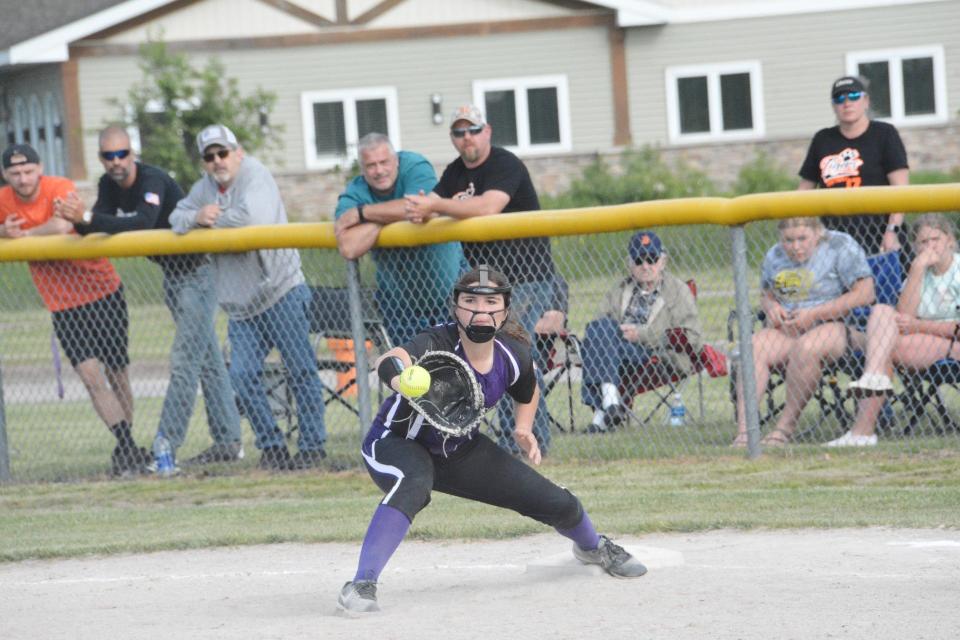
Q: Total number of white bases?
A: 1